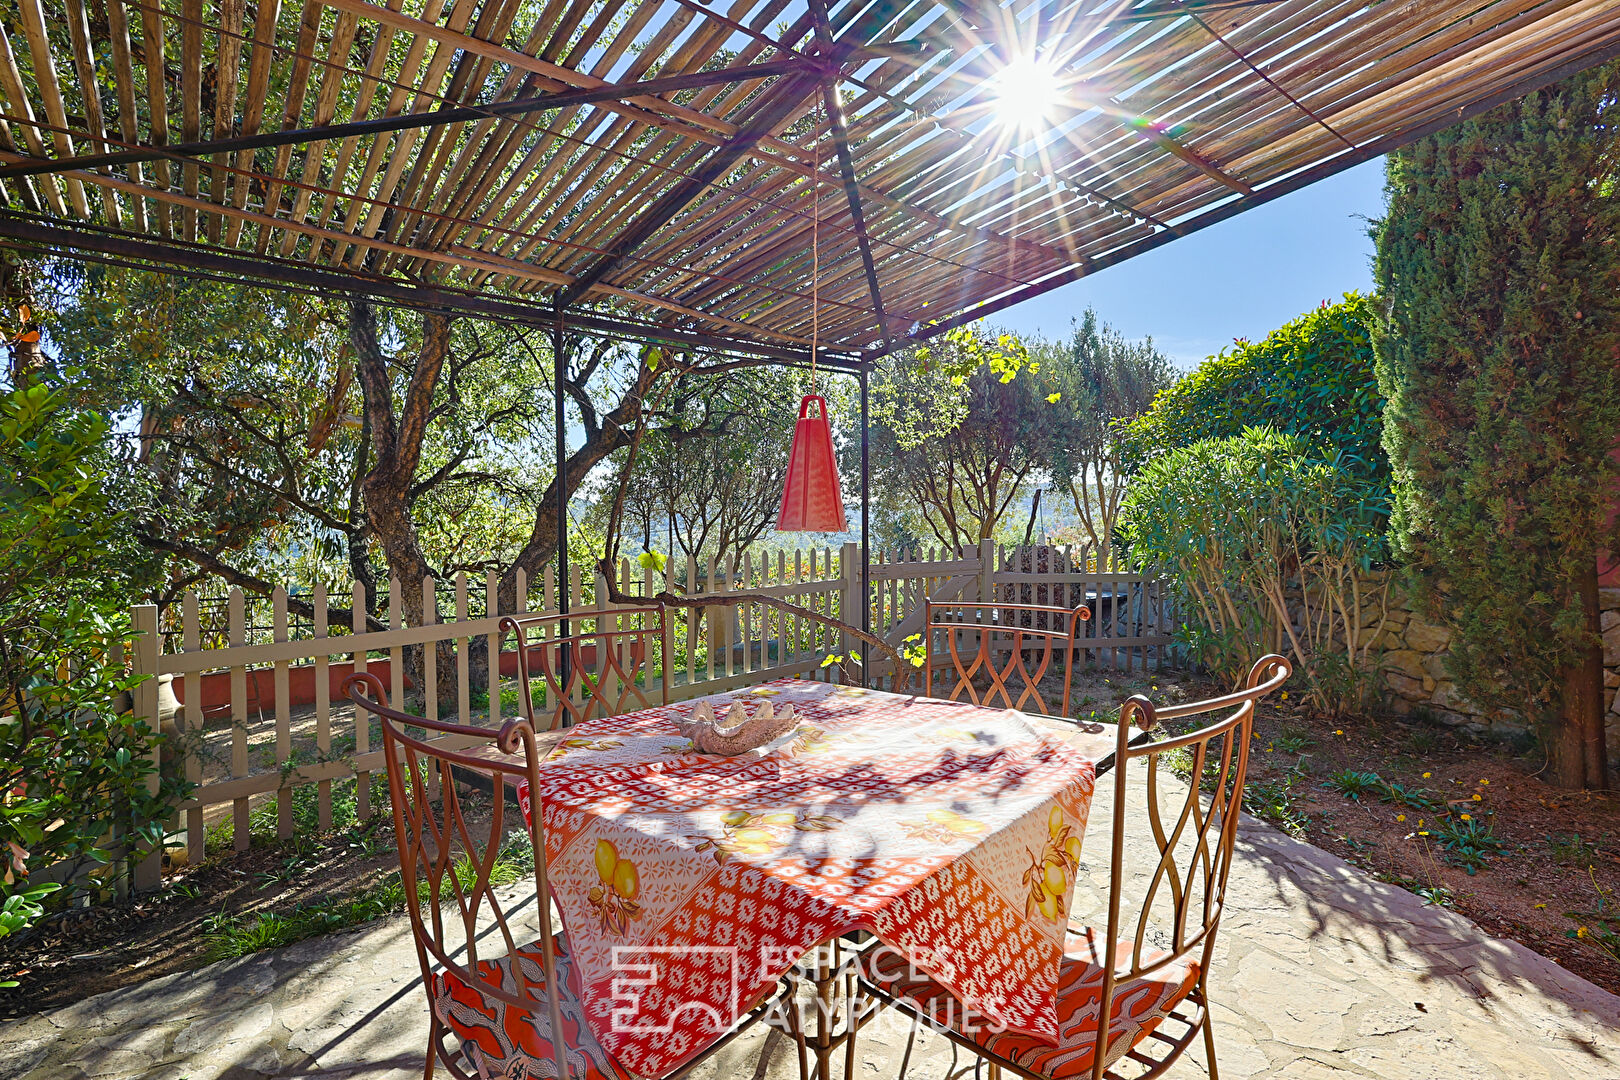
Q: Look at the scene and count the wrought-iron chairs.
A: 4